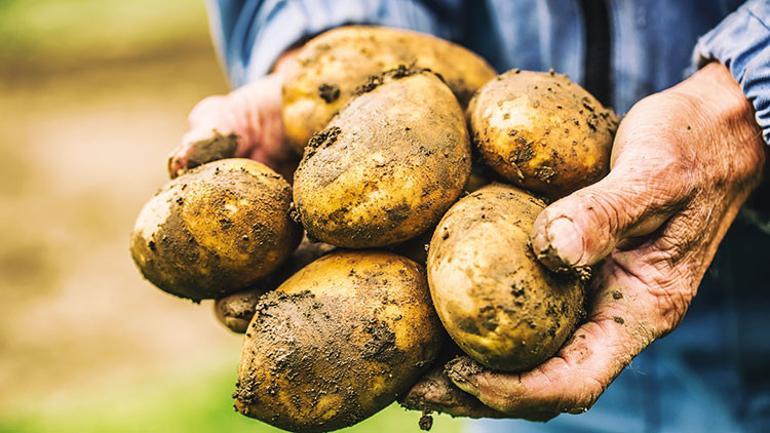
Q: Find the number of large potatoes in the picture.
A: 6